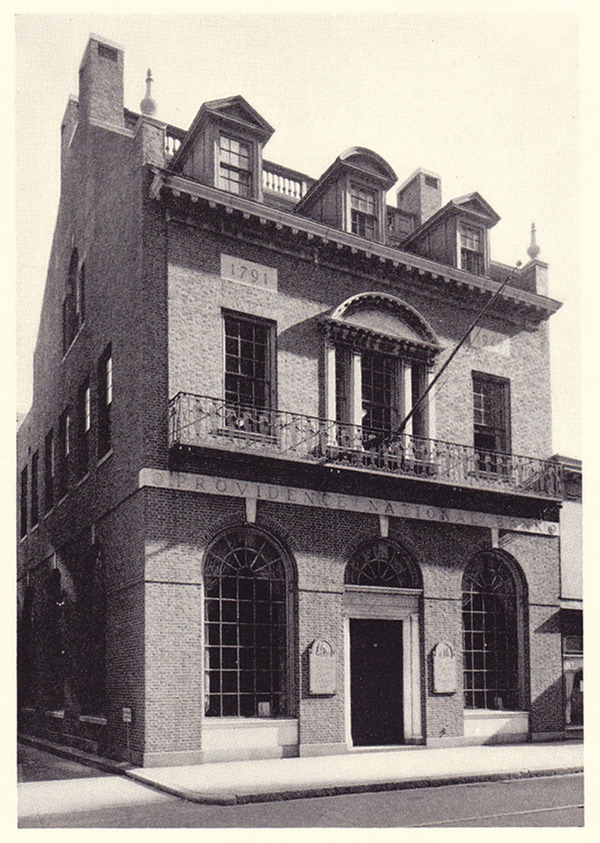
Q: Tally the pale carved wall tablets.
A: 4